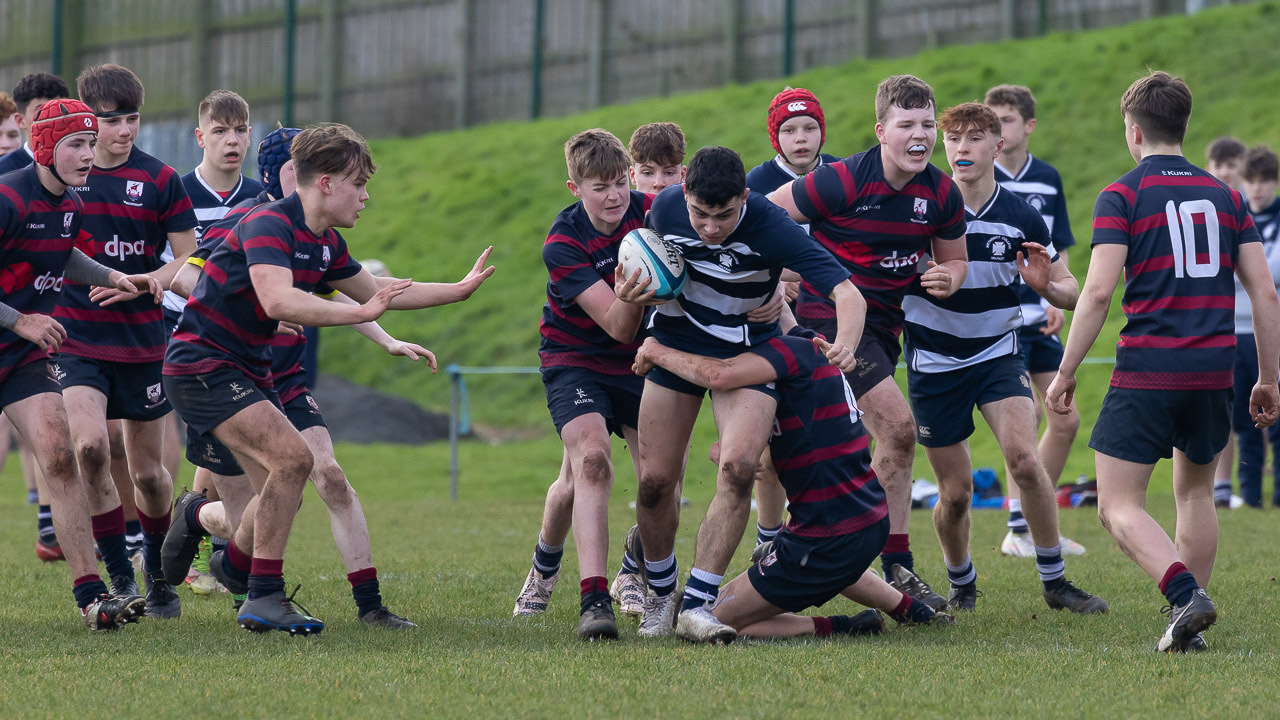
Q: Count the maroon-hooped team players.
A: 8